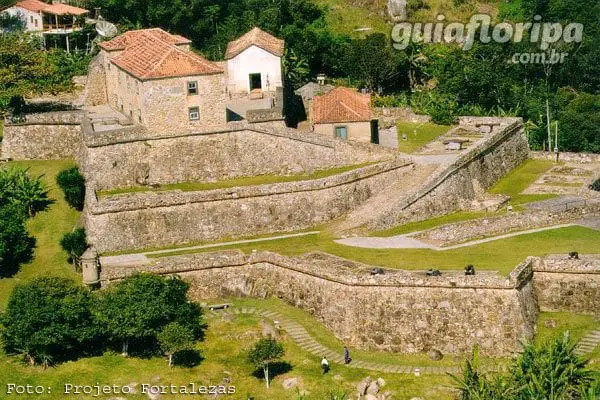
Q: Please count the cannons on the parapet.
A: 4